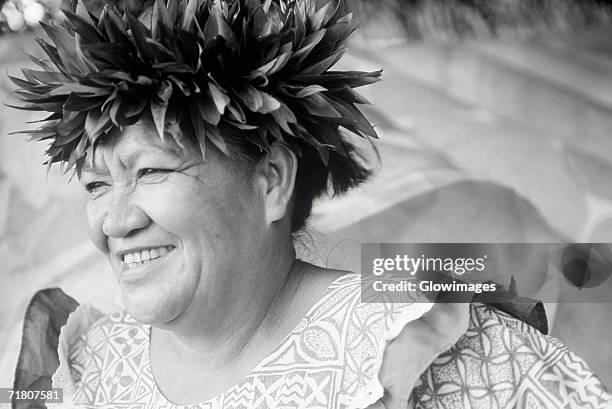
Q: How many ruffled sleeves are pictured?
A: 2